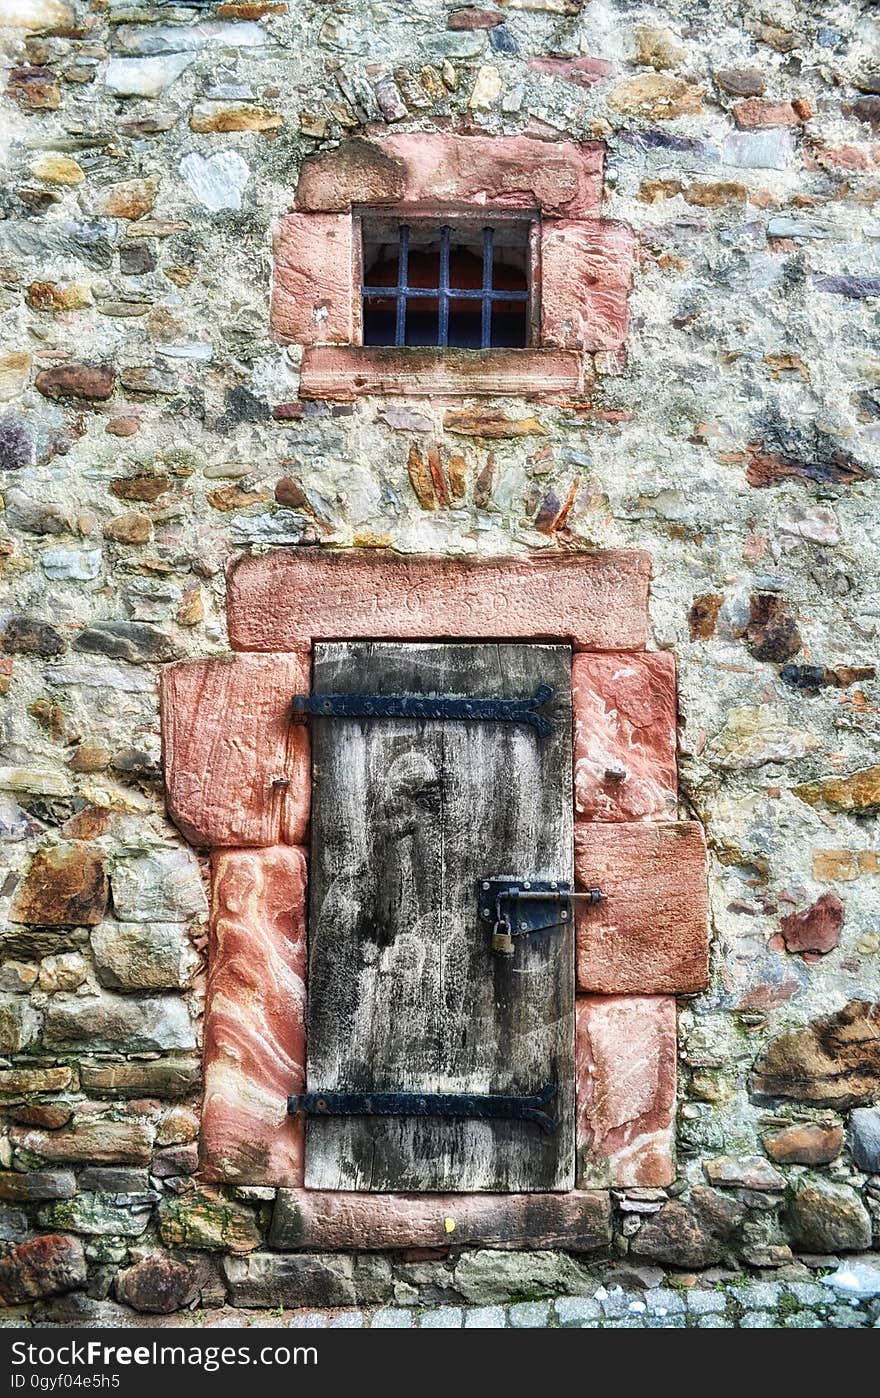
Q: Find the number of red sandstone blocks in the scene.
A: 11